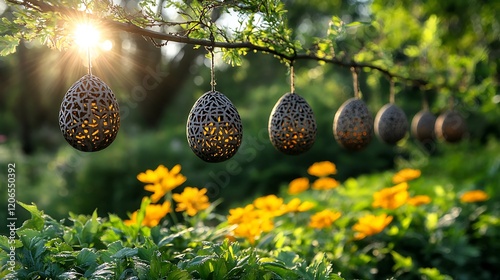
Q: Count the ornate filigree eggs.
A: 7